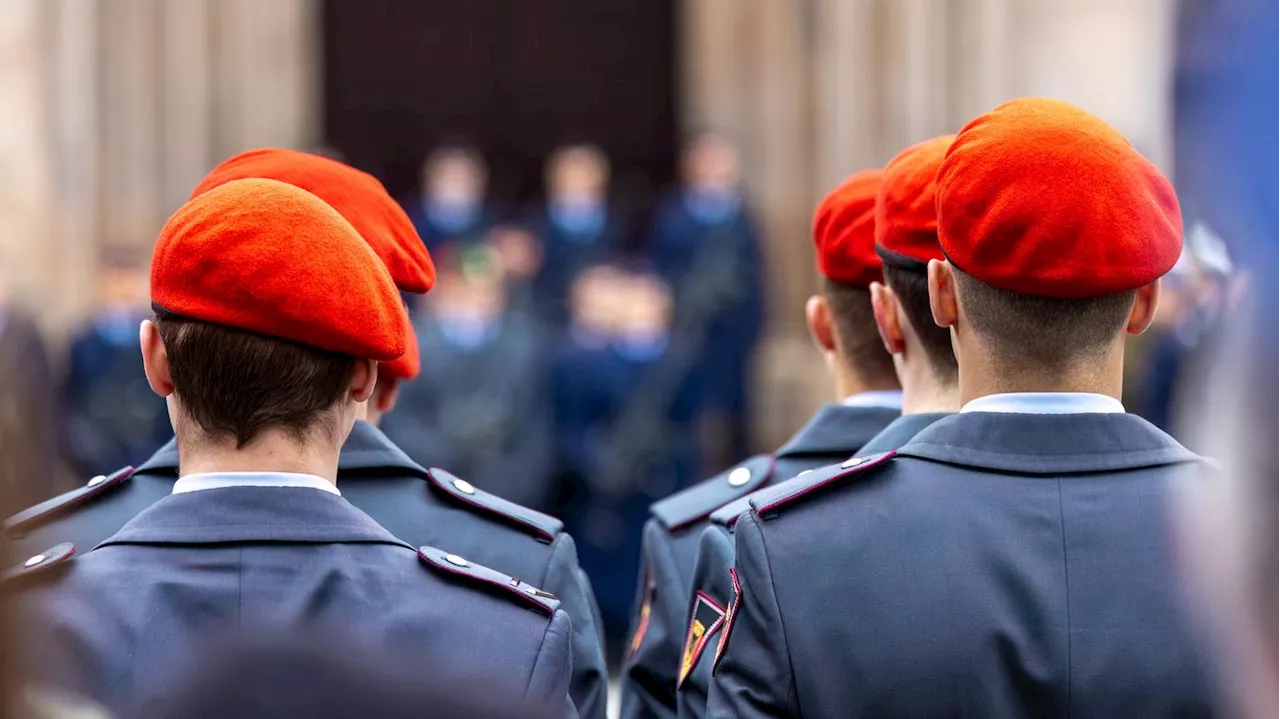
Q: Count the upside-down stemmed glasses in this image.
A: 0